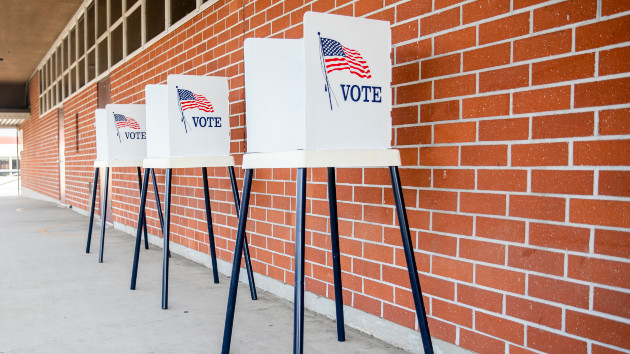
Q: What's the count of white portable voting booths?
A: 3